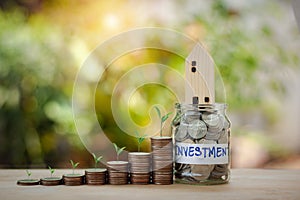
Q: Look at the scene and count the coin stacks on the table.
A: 7